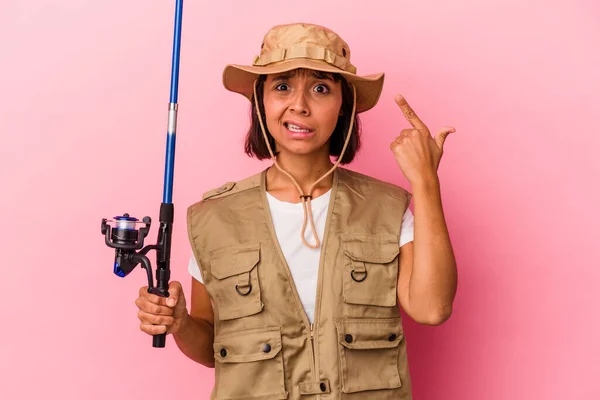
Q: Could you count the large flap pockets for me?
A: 4